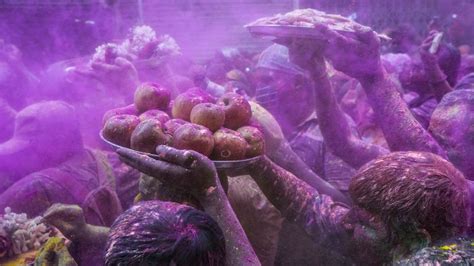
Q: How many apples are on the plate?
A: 12